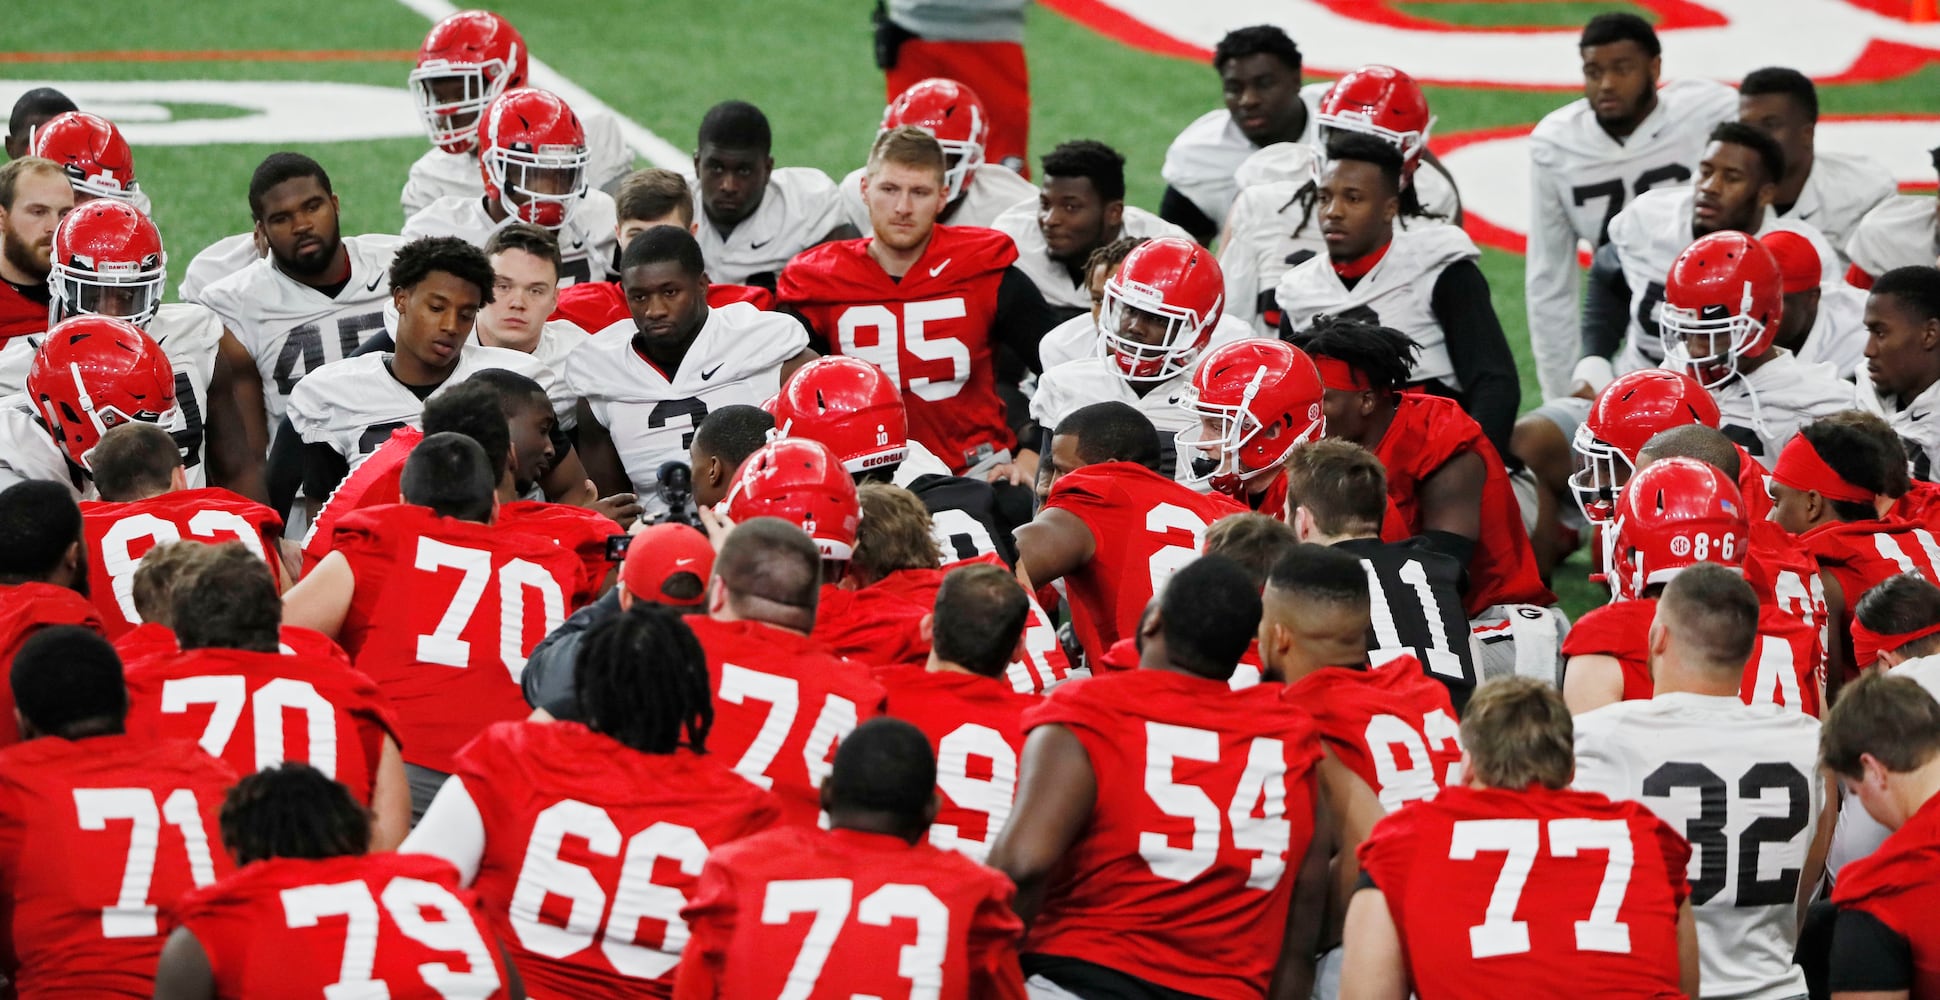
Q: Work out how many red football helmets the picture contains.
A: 14